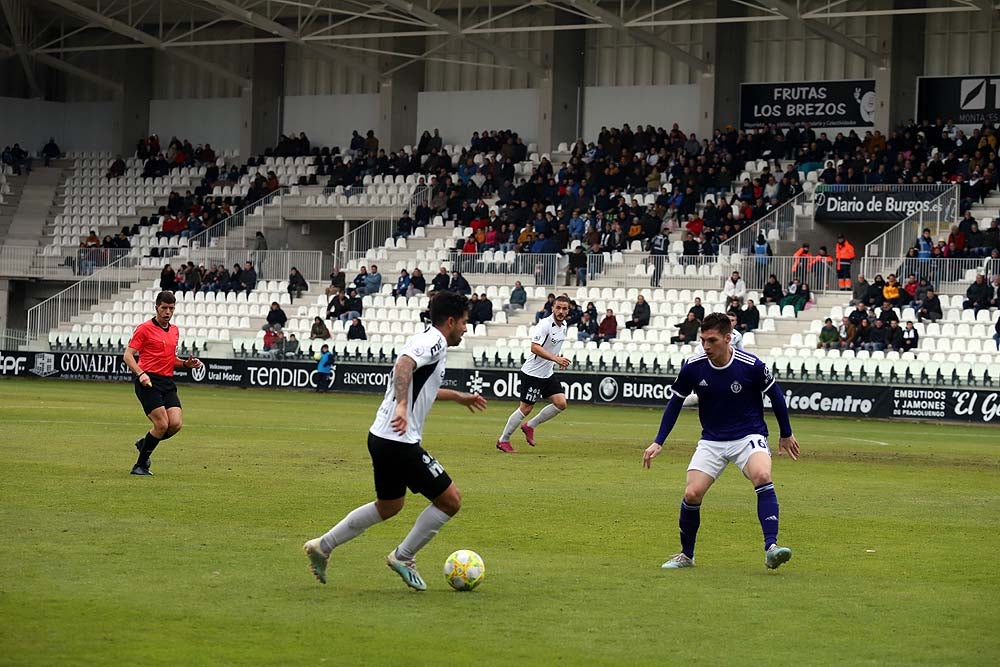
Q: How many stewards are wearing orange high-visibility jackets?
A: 3